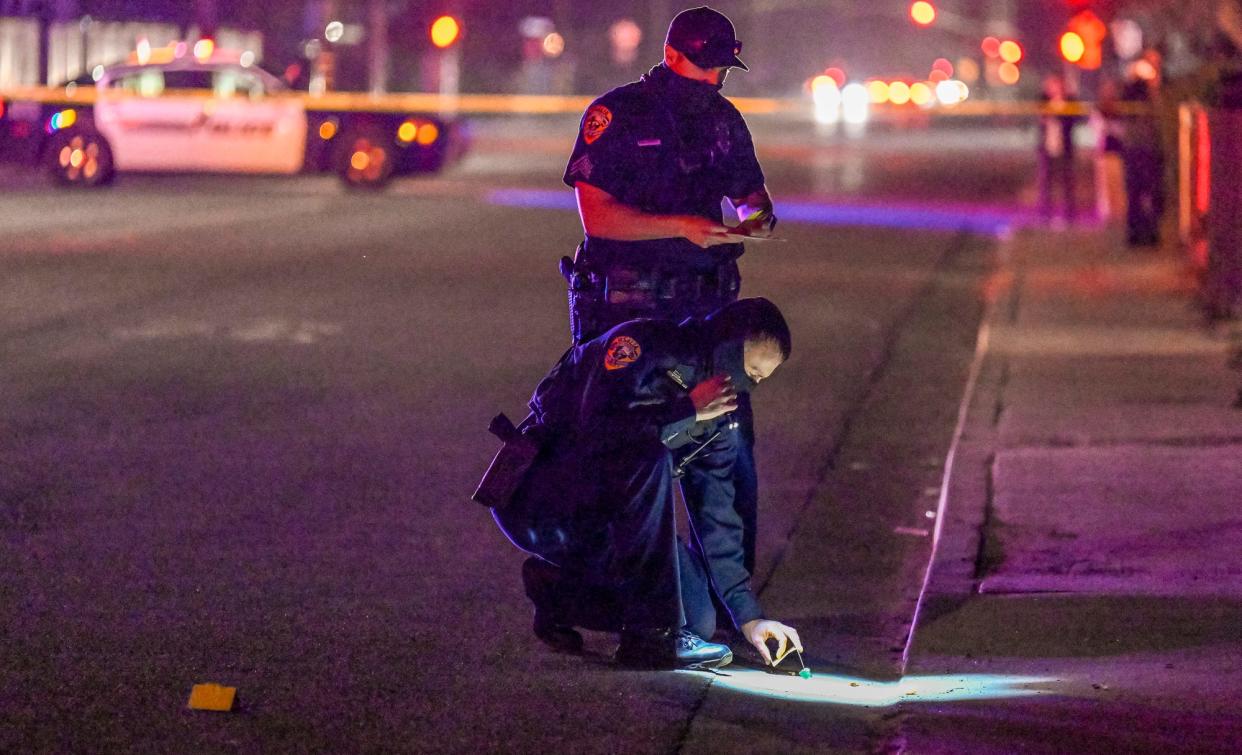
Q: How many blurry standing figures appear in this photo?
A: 2